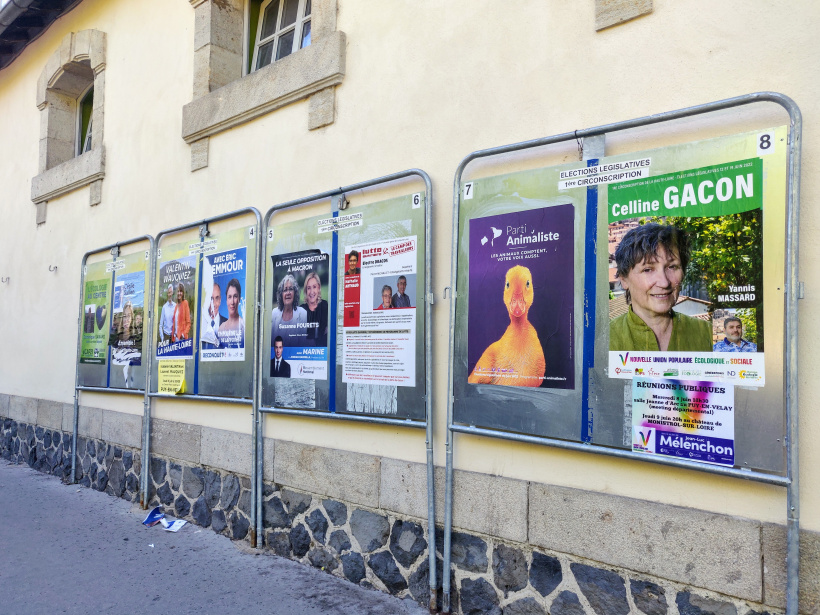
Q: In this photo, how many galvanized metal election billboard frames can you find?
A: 4